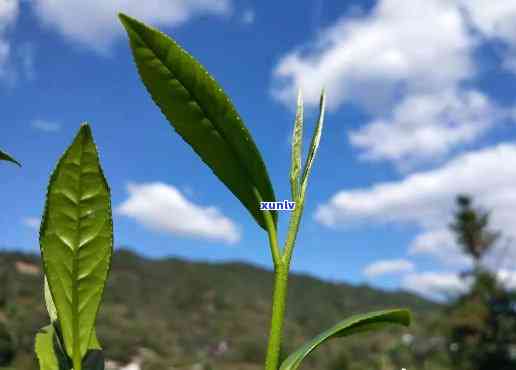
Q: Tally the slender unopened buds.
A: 2